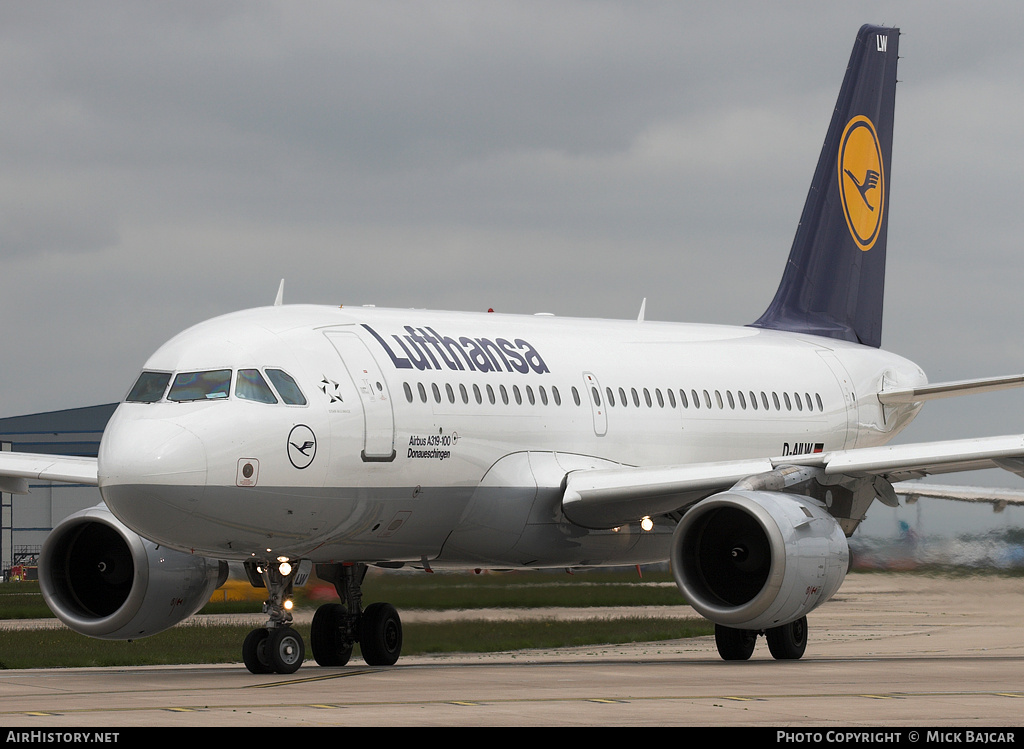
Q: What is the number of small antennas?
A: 2